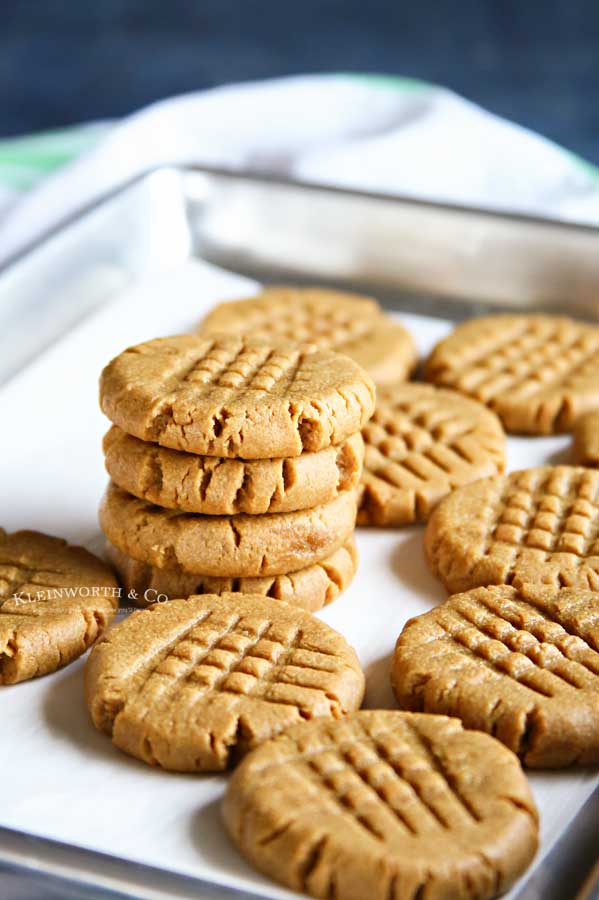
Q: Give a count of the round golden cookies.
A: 13